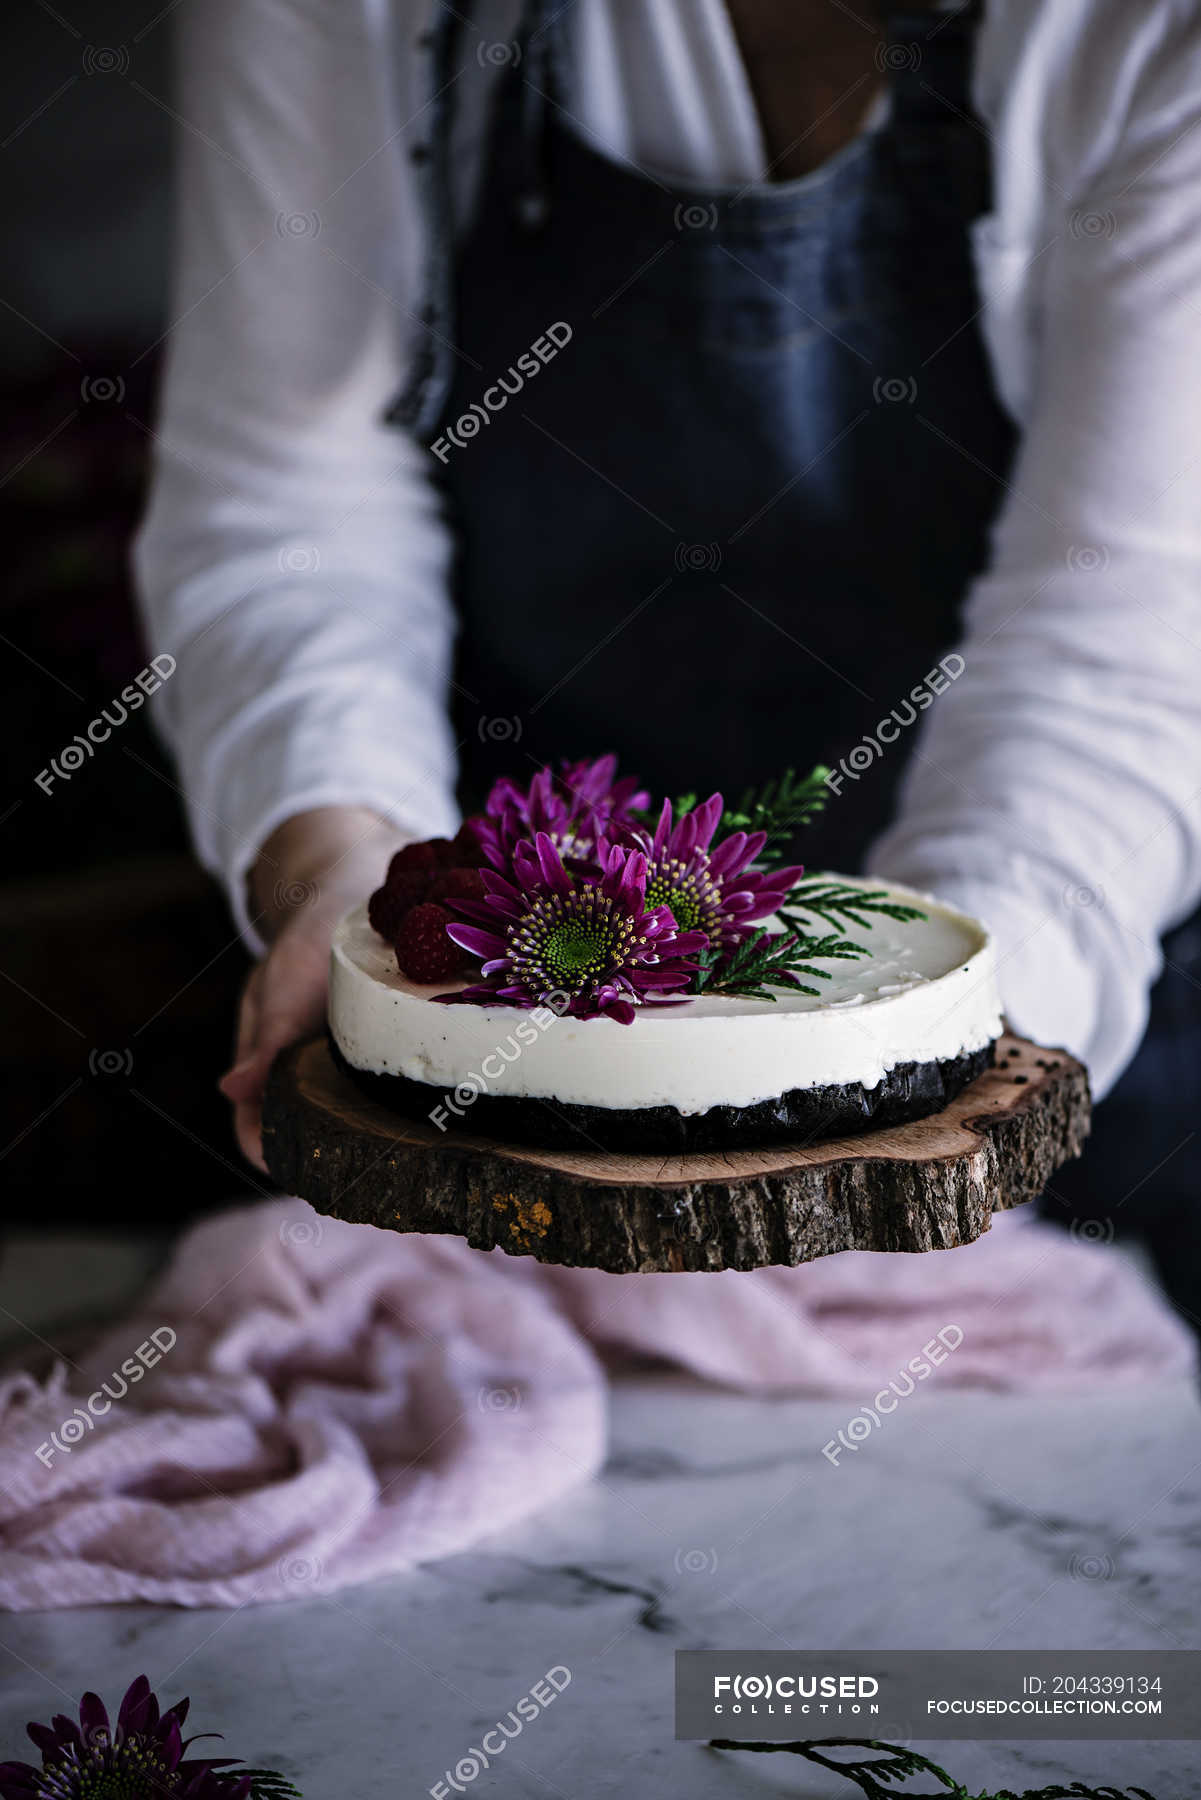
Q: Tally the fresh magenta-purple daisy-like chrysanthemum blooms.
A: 4